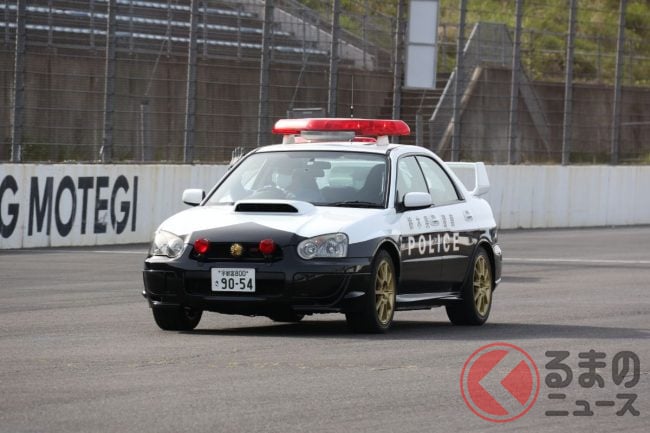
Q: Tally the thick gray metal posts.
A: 10